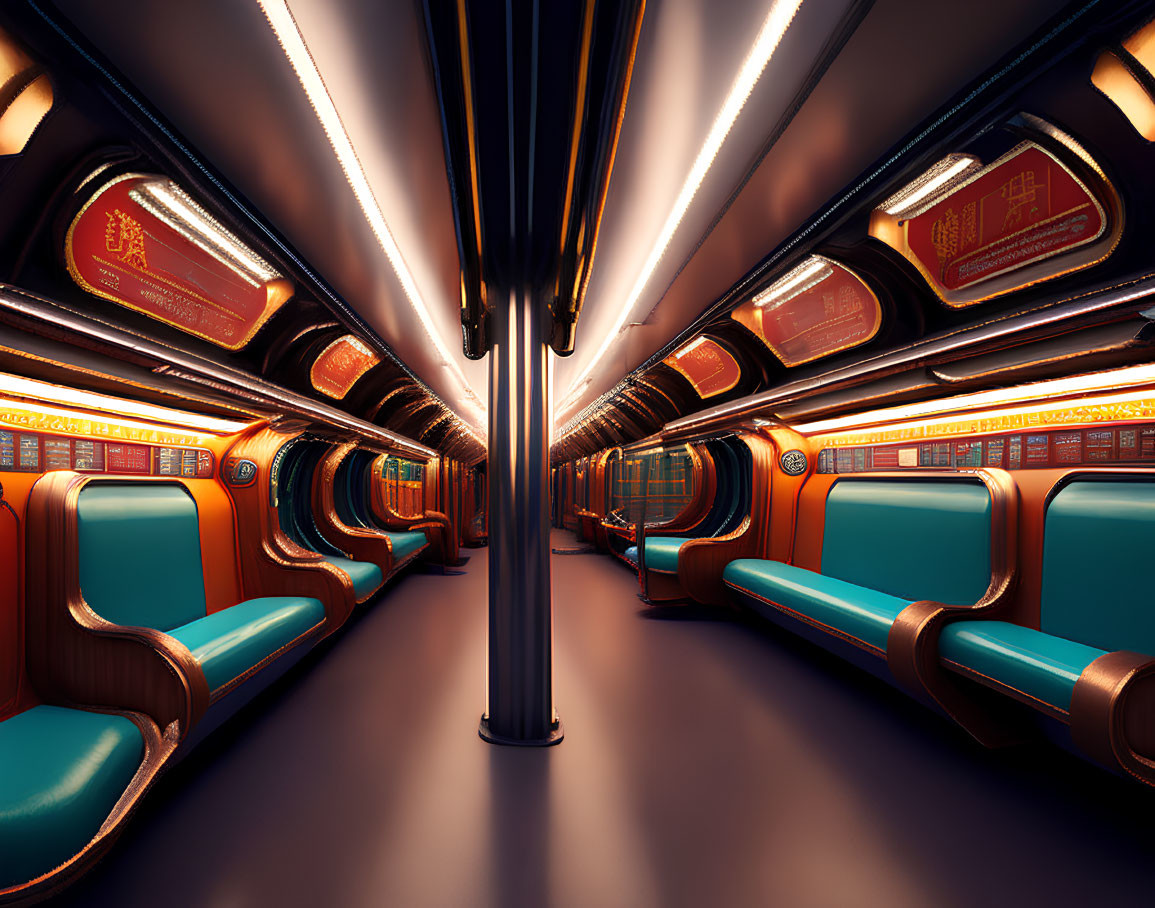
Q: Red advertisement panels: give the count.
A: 5